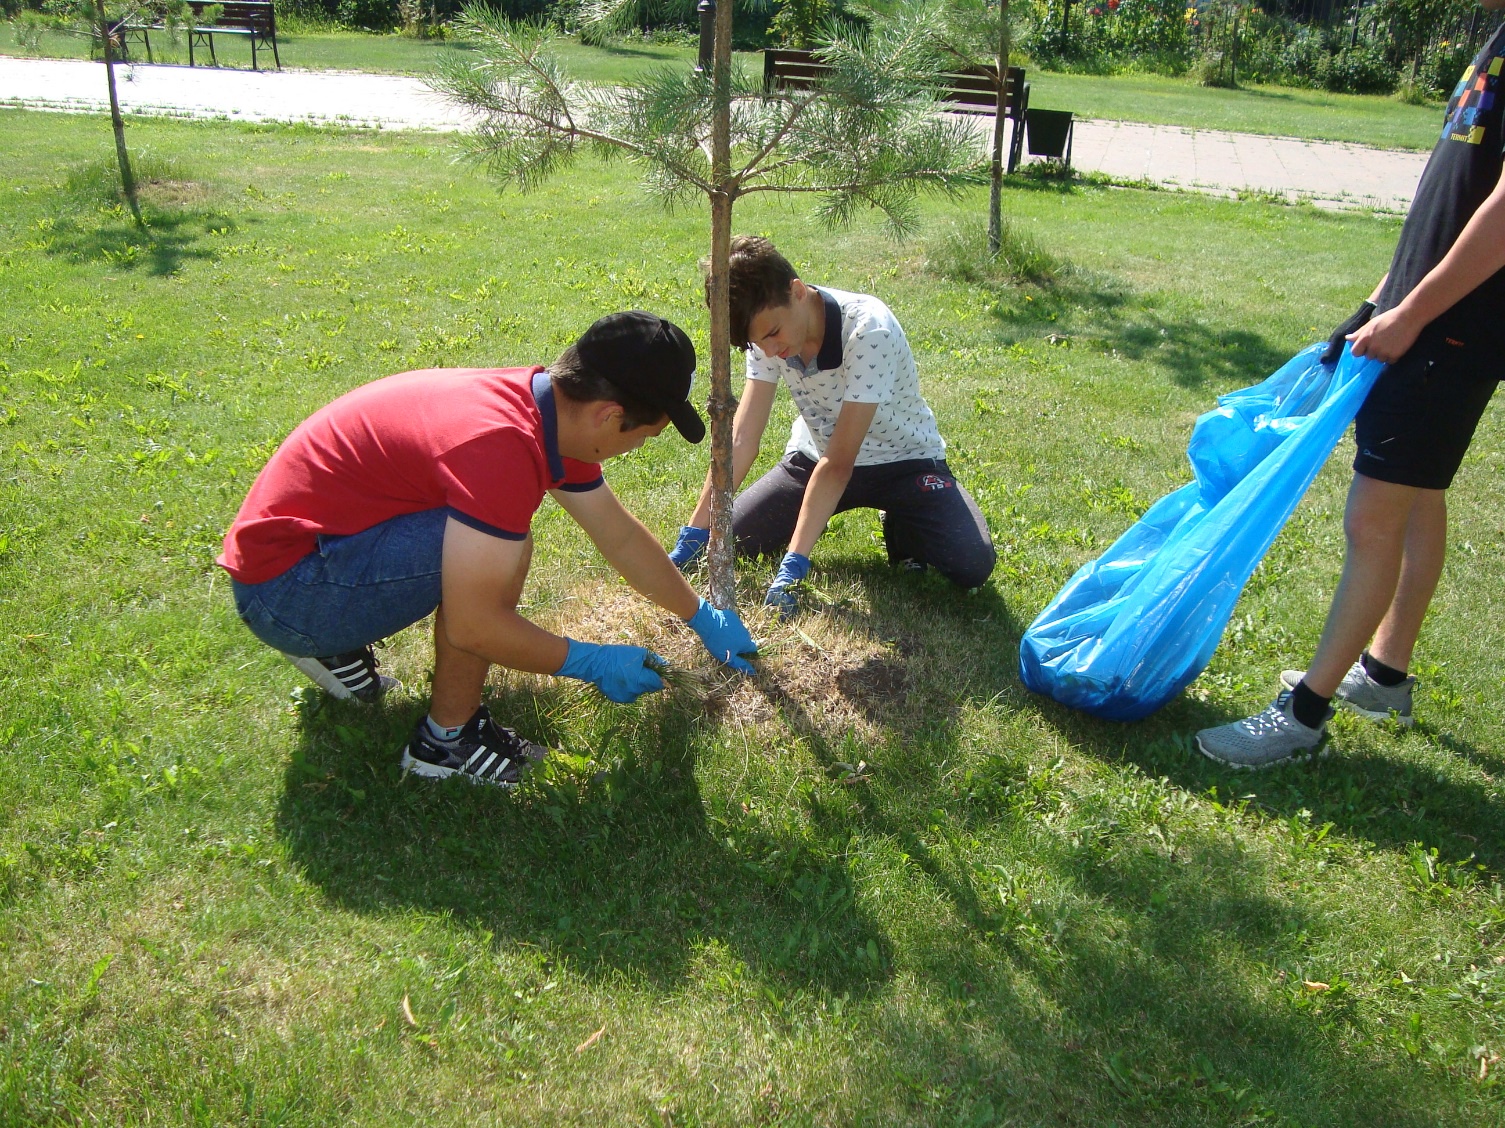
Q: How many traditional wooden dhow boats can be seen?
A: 0